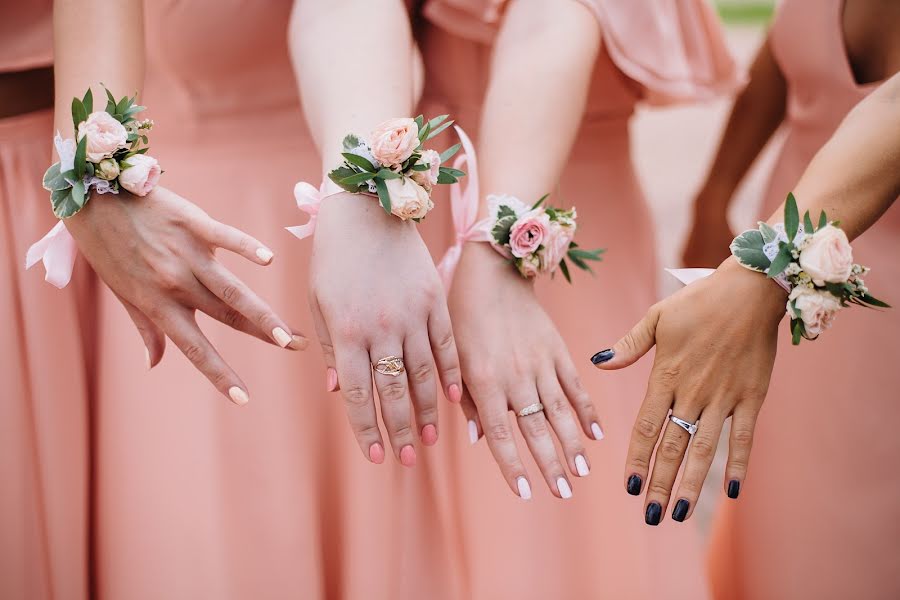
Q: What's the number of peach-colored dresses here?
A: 4